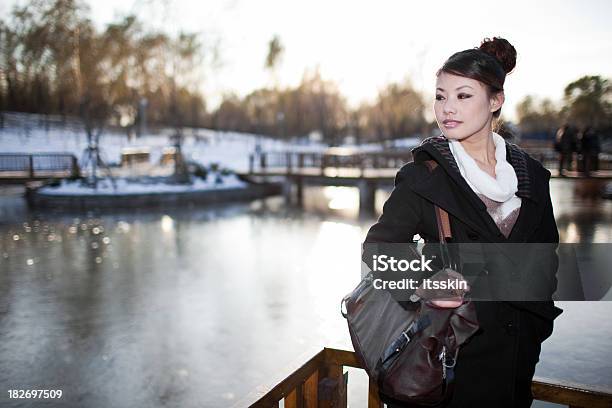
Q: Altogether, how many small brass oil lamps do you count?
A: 0